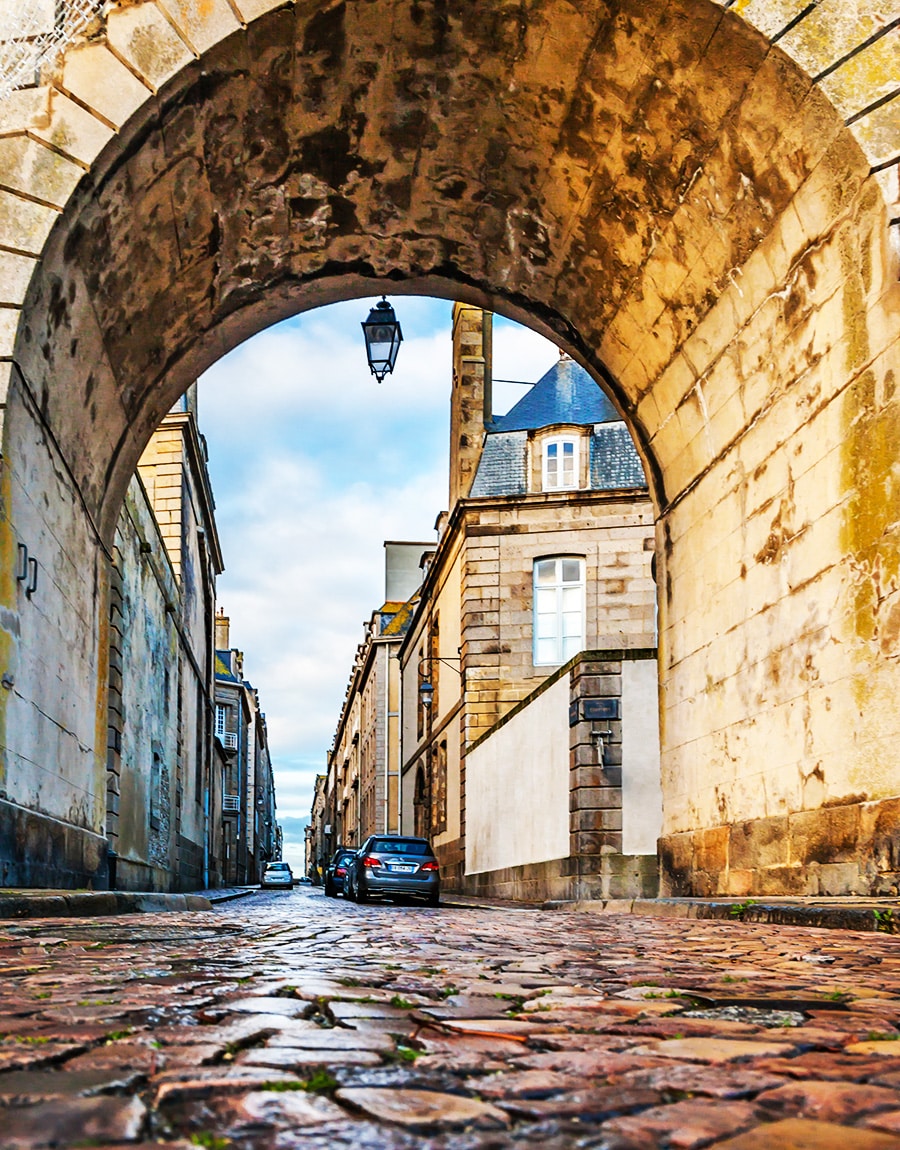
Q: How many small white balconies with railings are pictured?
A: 2